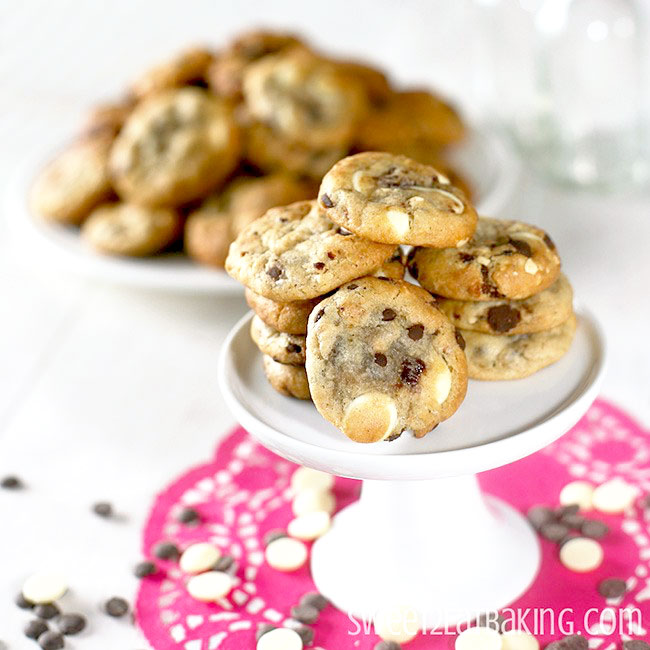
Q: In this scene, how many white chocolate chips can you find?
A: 14